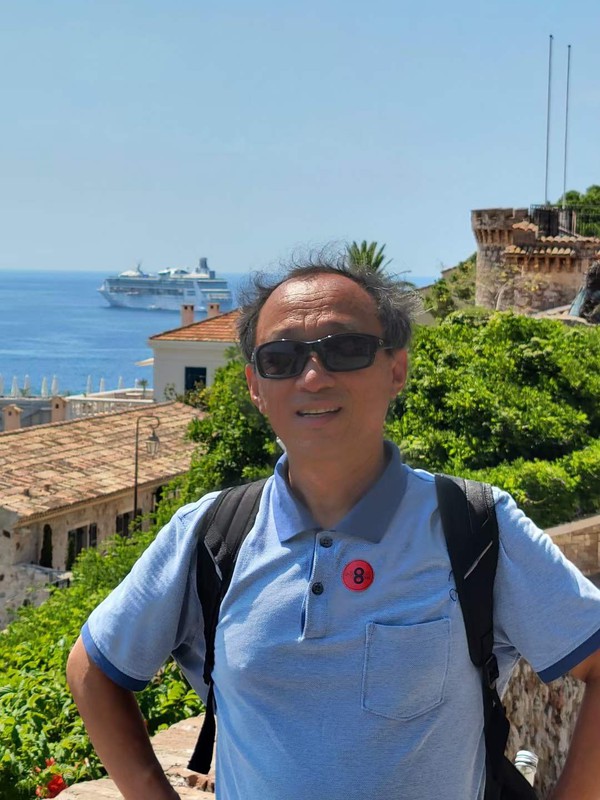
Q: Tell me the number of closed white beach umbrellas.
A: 9